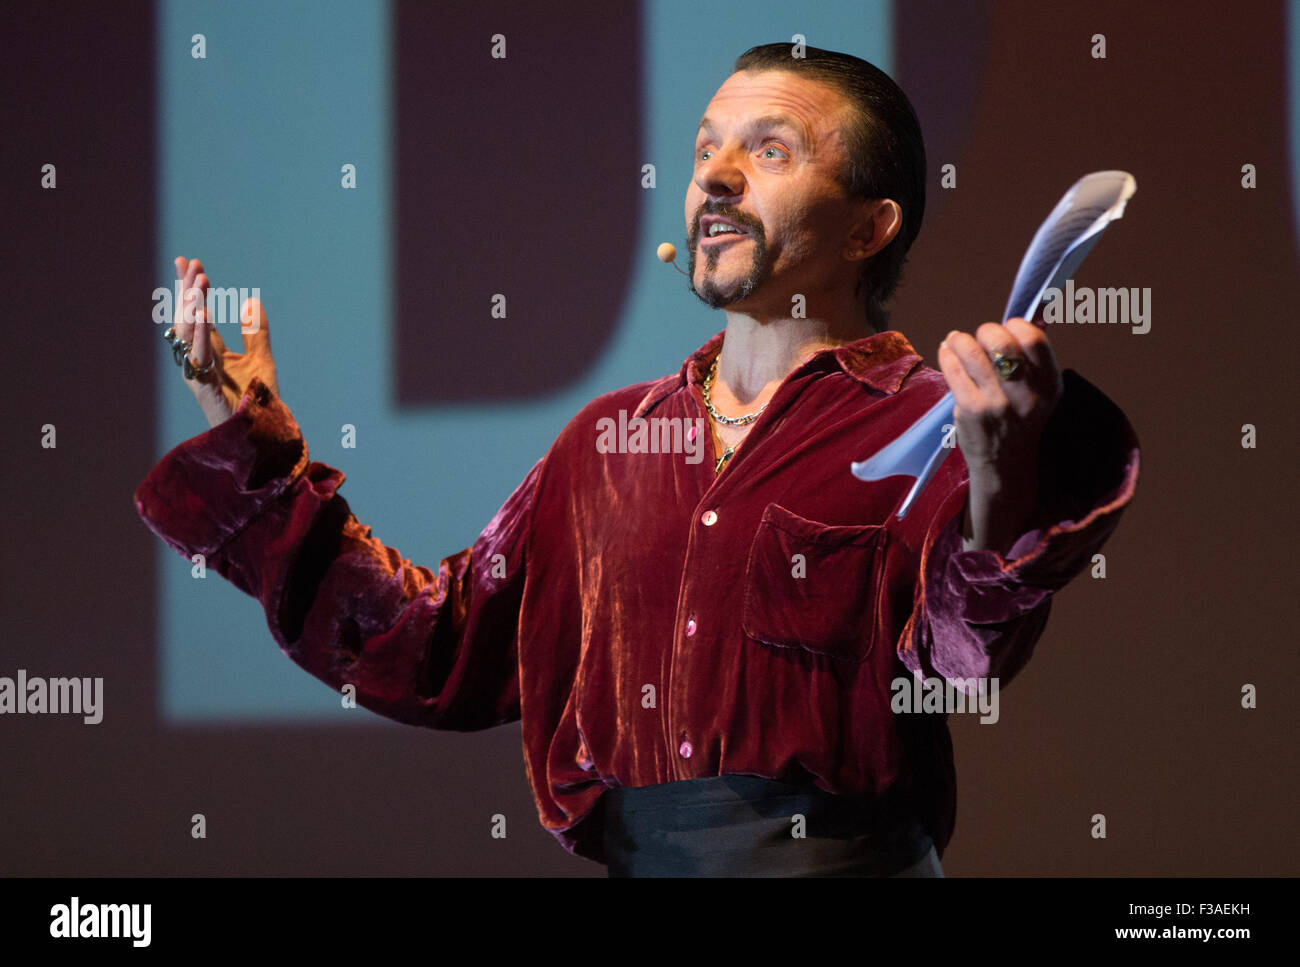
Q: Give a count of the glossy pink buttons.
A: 4